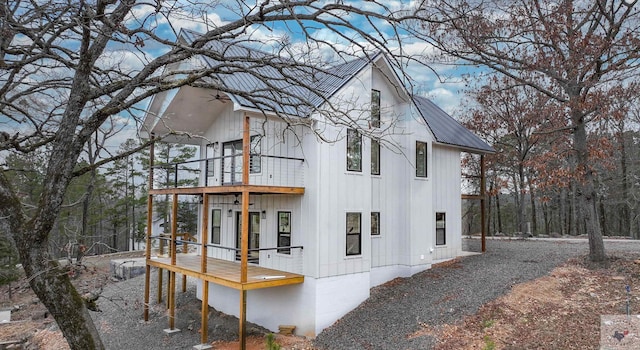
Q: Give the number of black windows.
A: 11